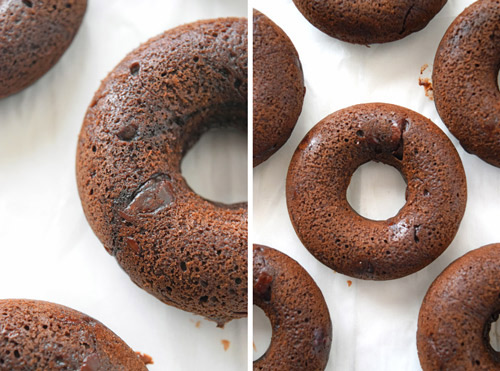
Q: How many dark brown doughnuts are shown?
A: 9